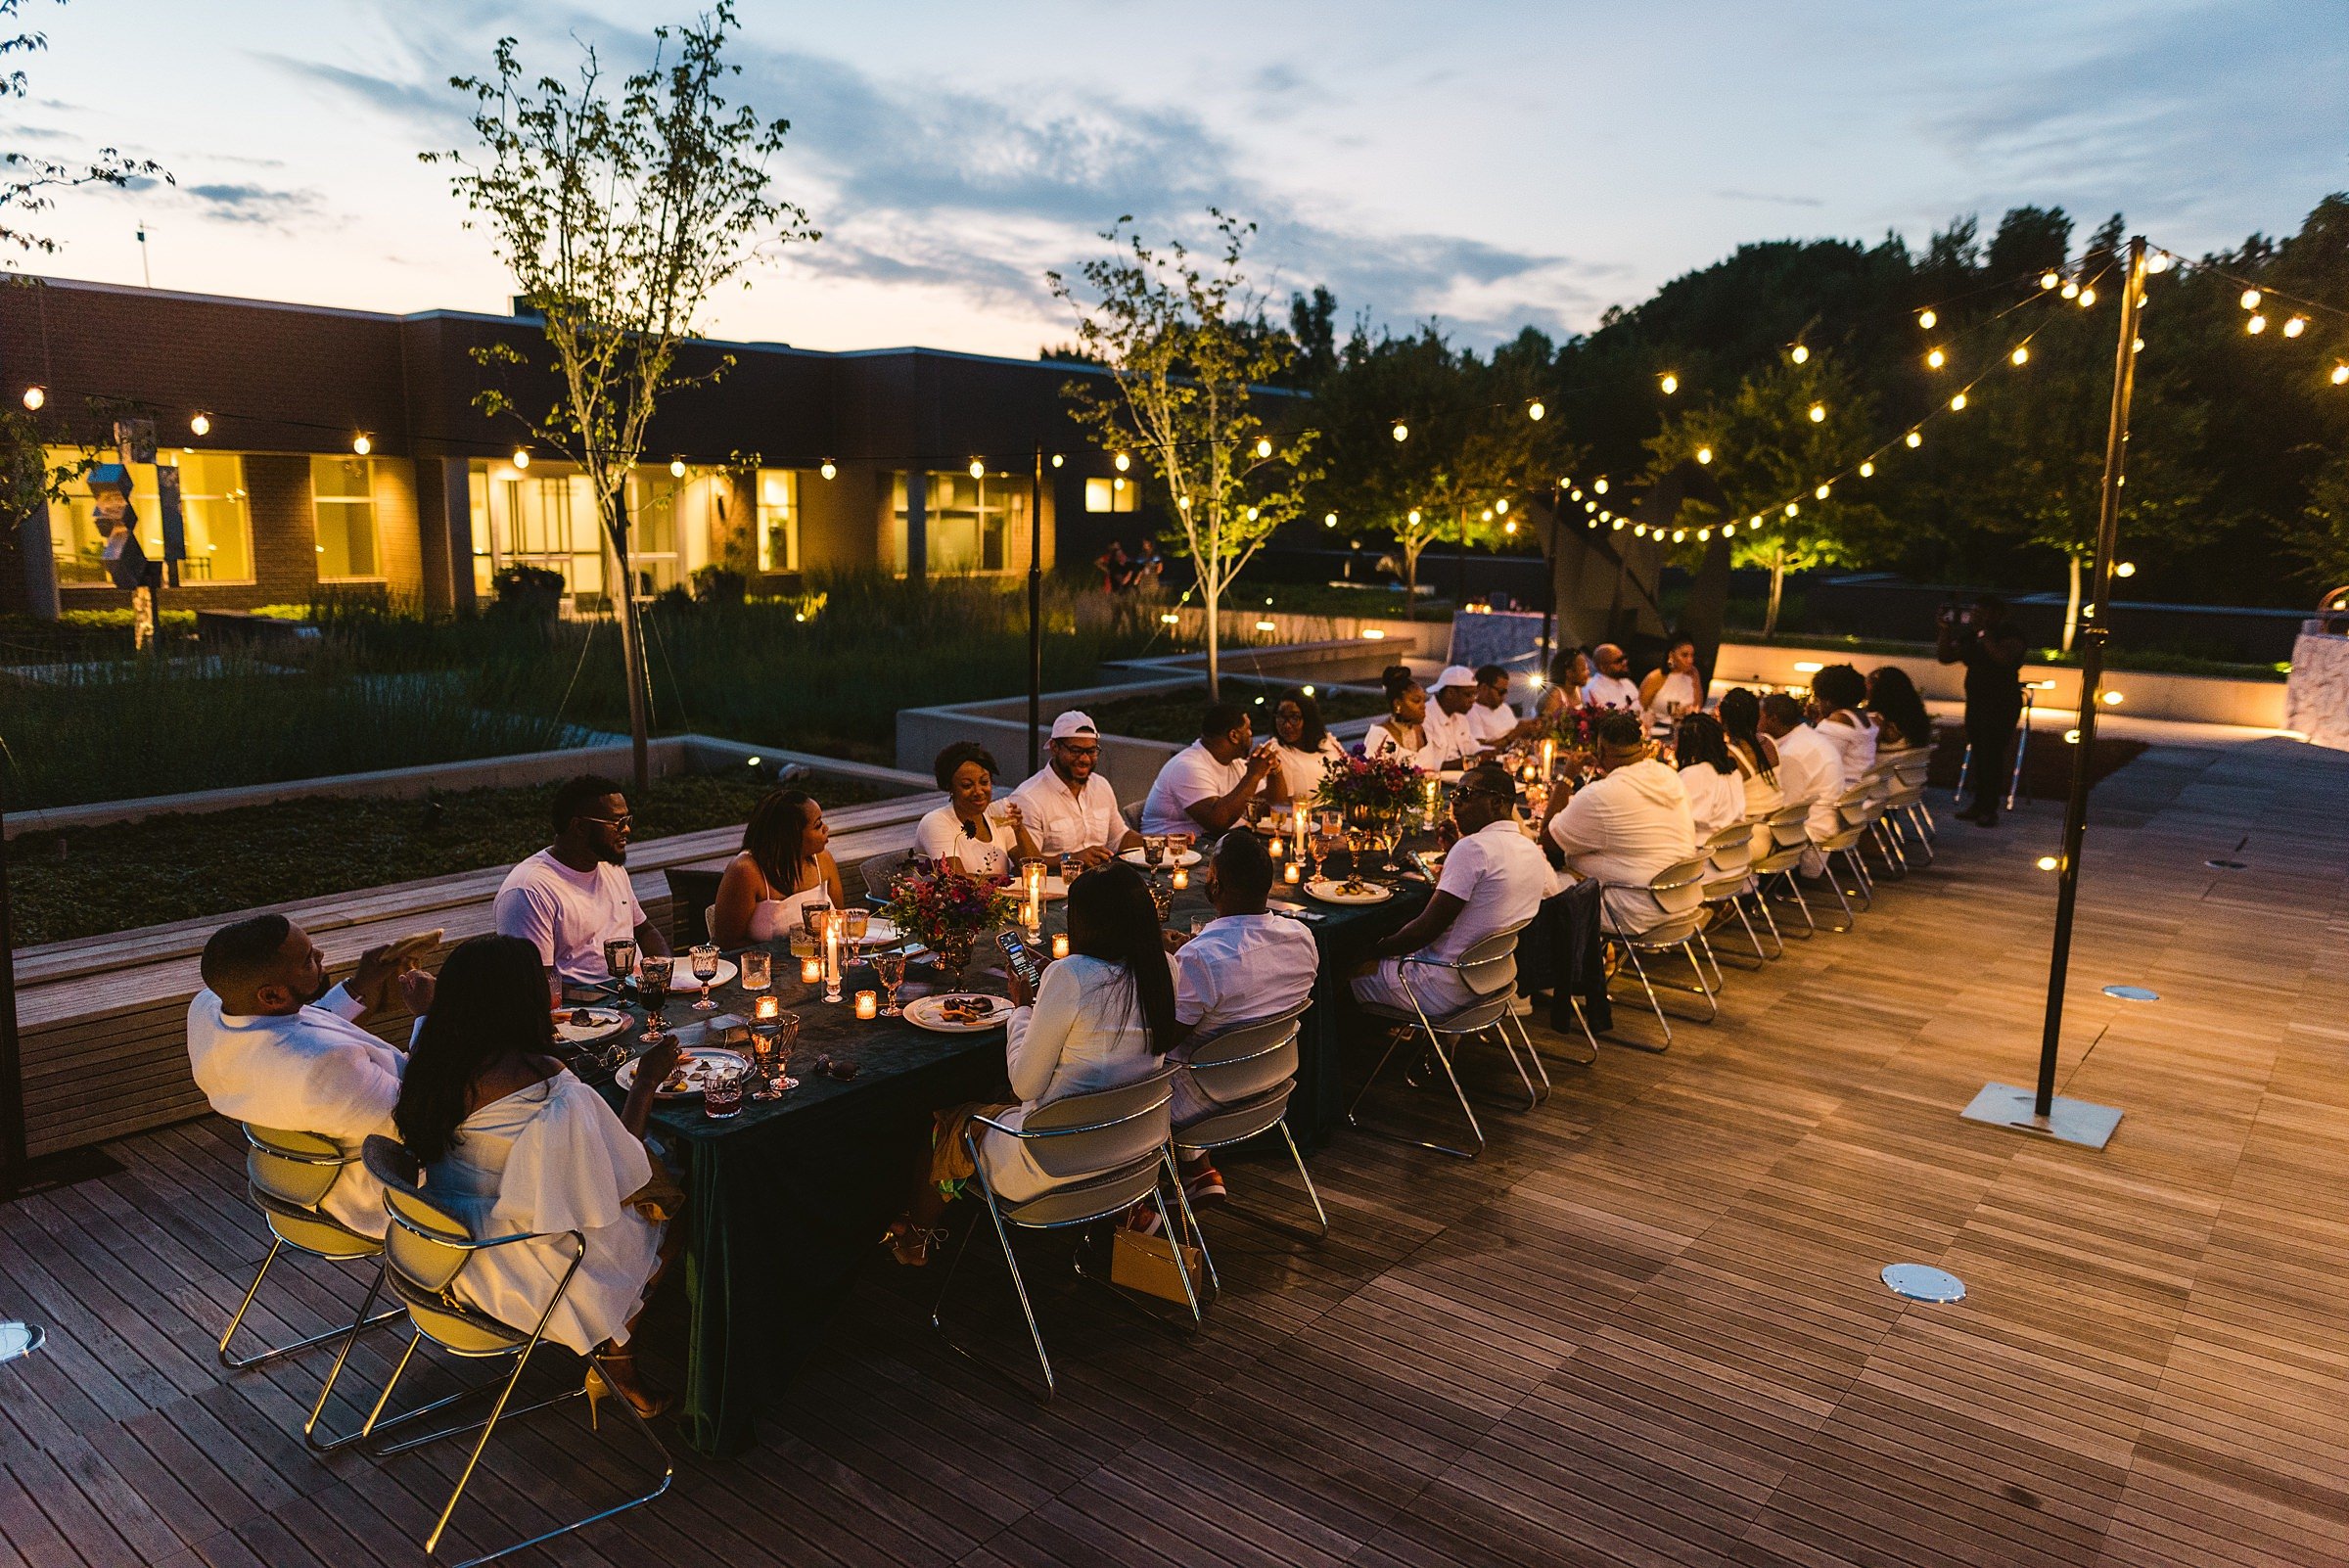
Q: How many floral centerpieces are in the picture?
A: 3